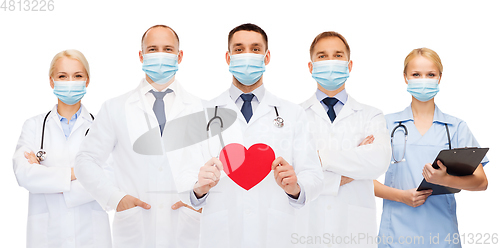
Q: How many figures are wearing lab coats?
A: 4